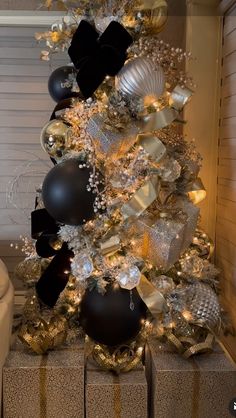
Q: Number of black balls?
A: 3